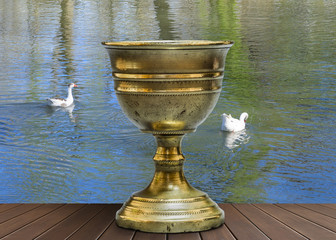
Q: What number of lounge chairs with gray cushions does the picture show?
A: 0